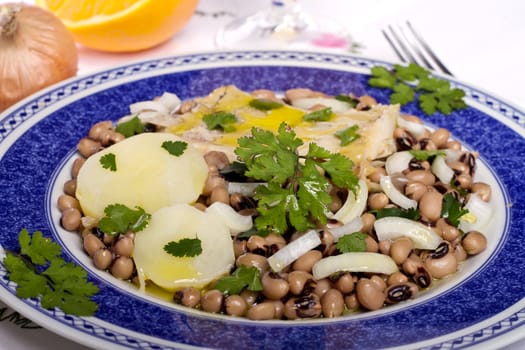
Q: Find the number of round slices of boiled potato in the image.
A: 2